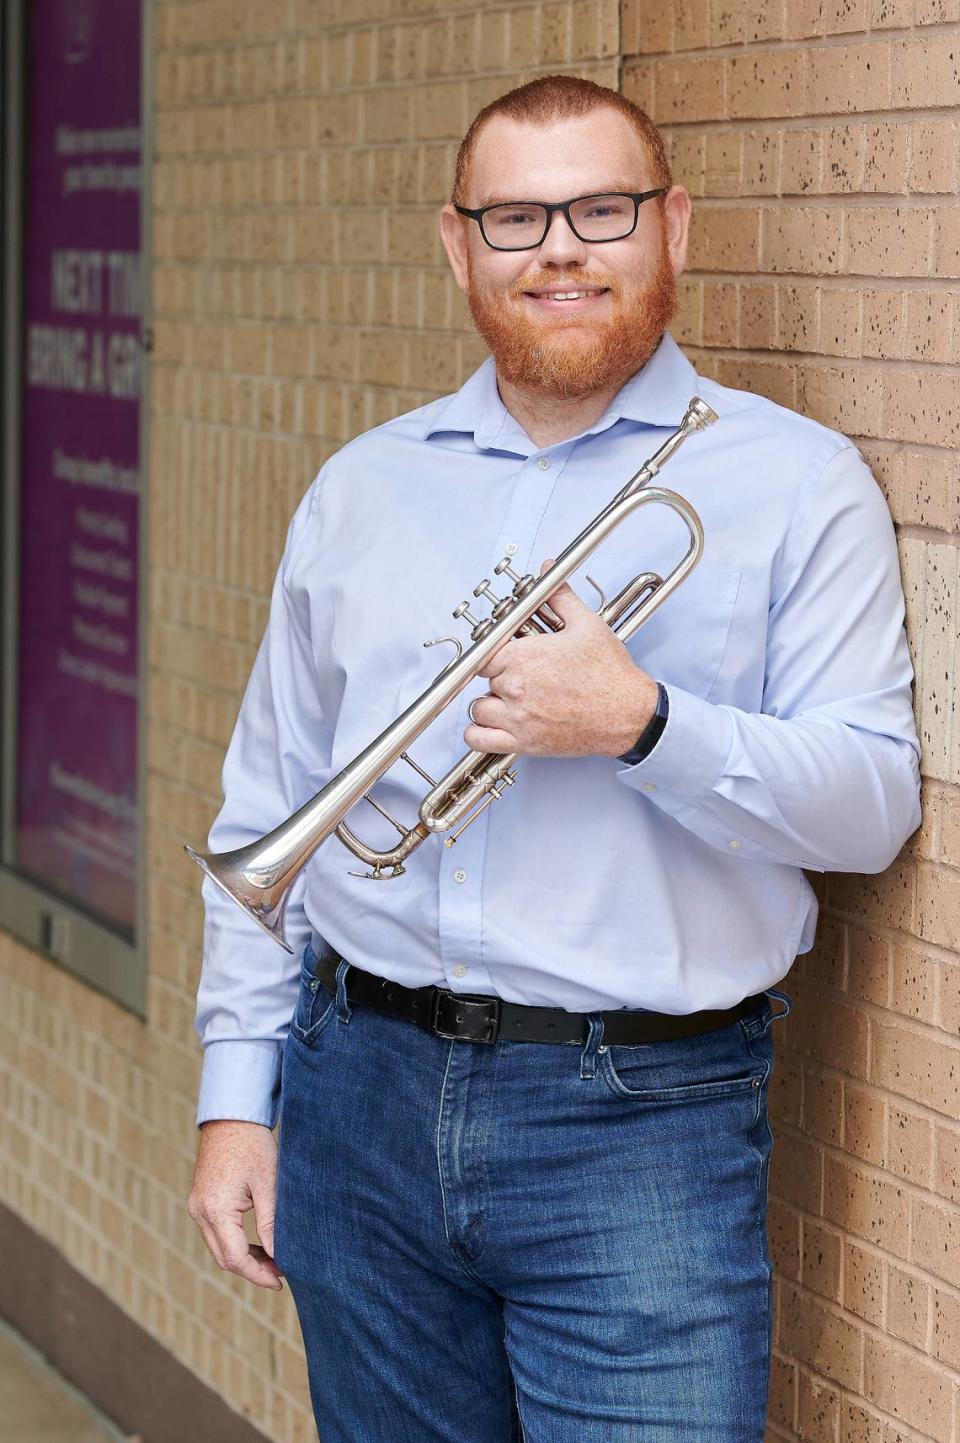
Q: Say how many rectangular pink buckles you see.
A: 0